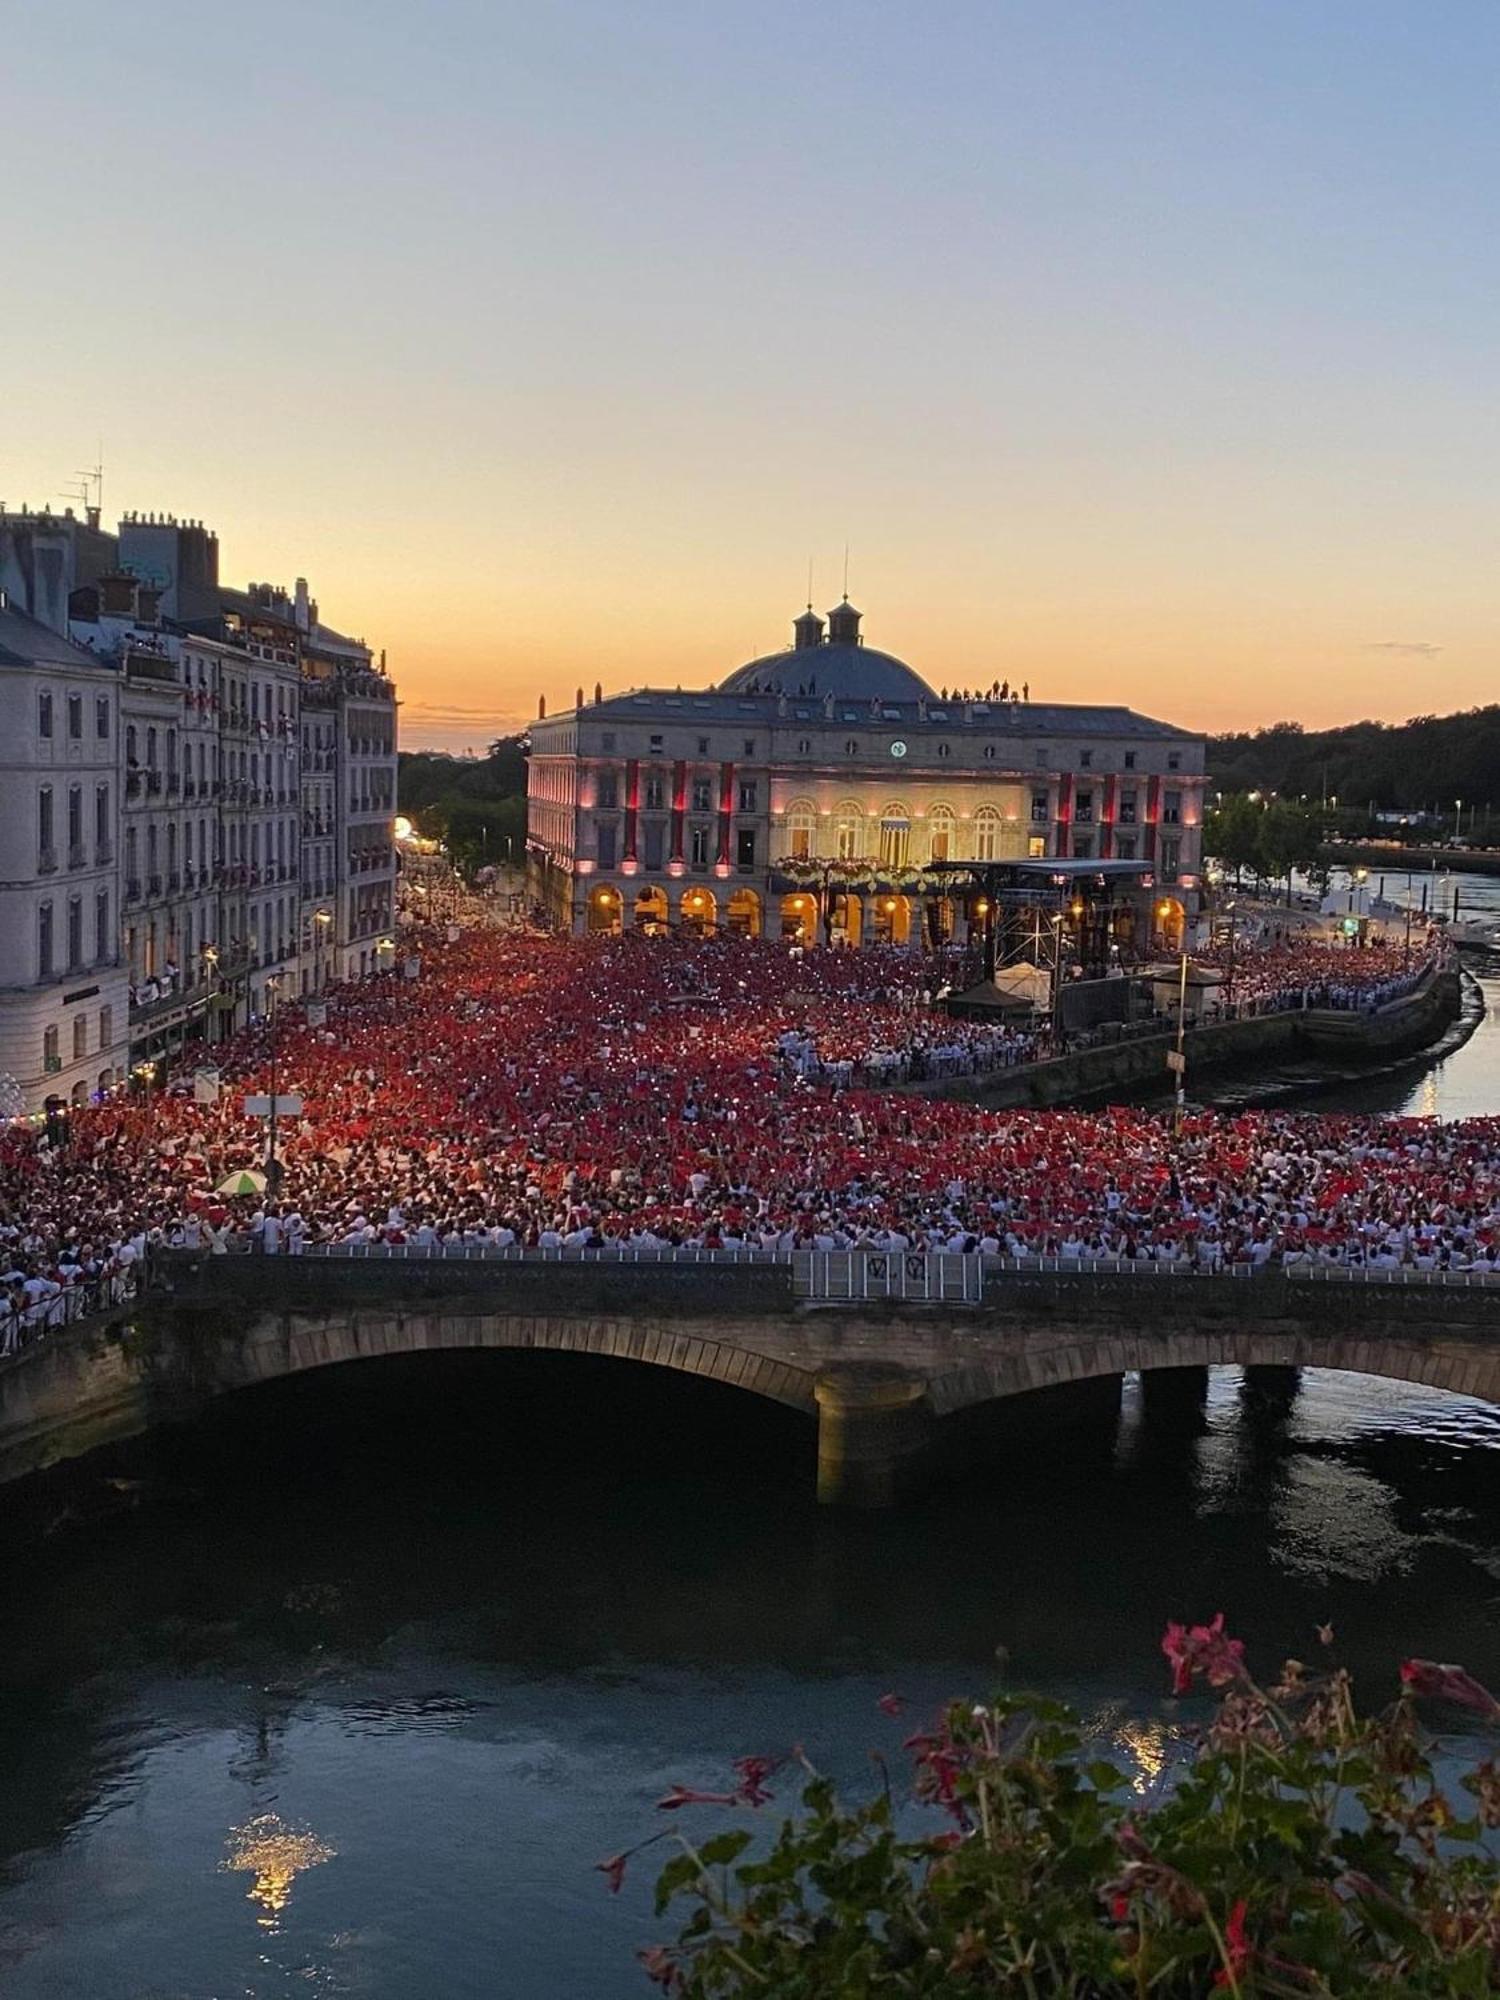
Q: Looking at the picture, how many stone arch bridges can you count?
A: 1